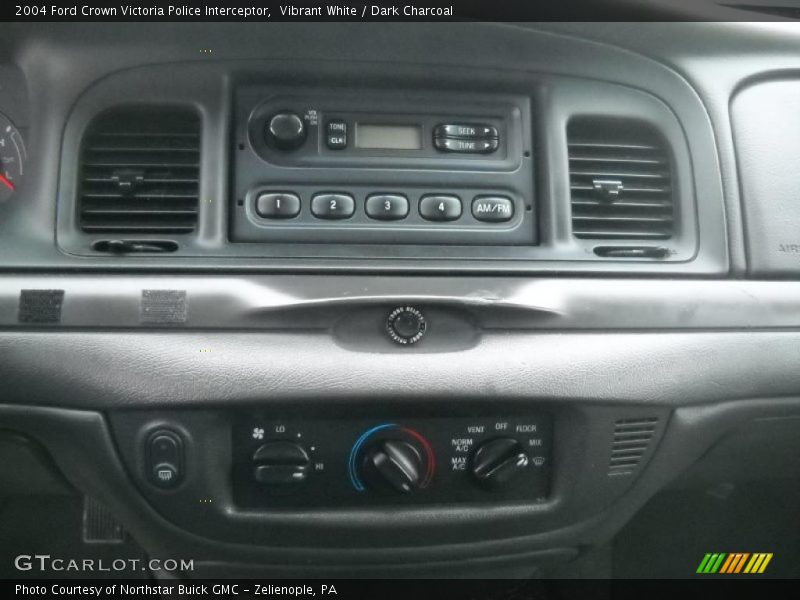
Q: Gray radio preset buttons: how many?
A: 4